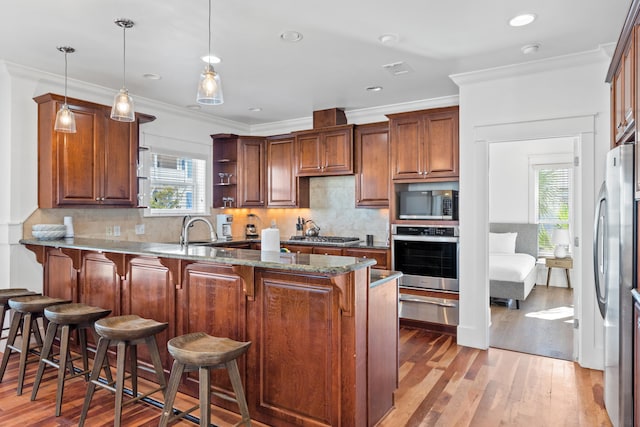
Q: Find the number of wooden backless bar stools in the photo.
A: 5